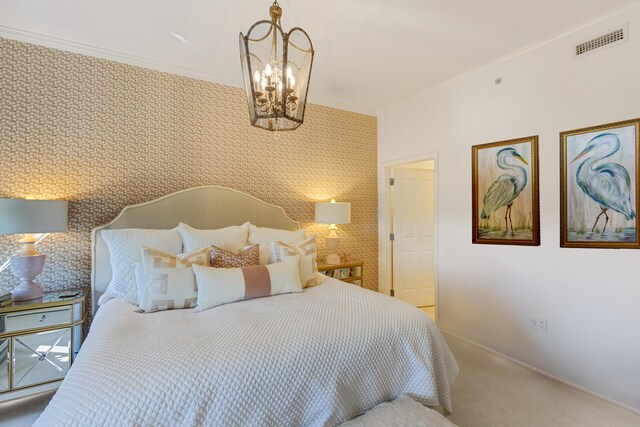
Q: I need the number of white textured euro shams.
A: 3